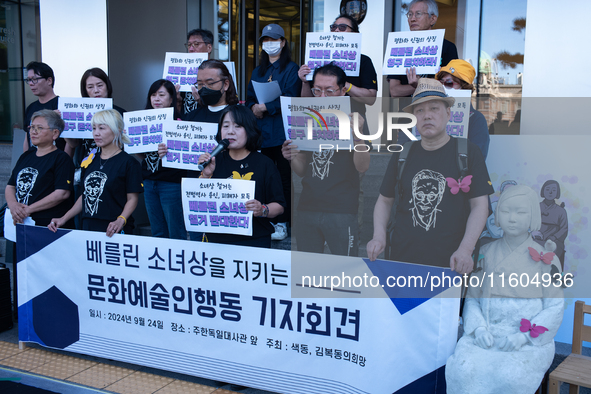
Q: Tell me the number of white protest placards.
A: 9